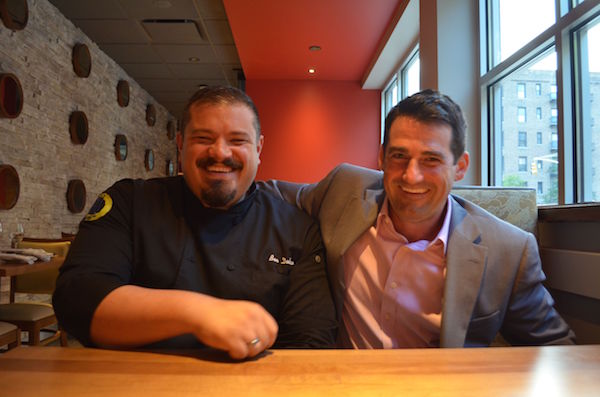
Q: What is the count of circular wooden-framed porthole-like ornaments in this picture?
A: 12